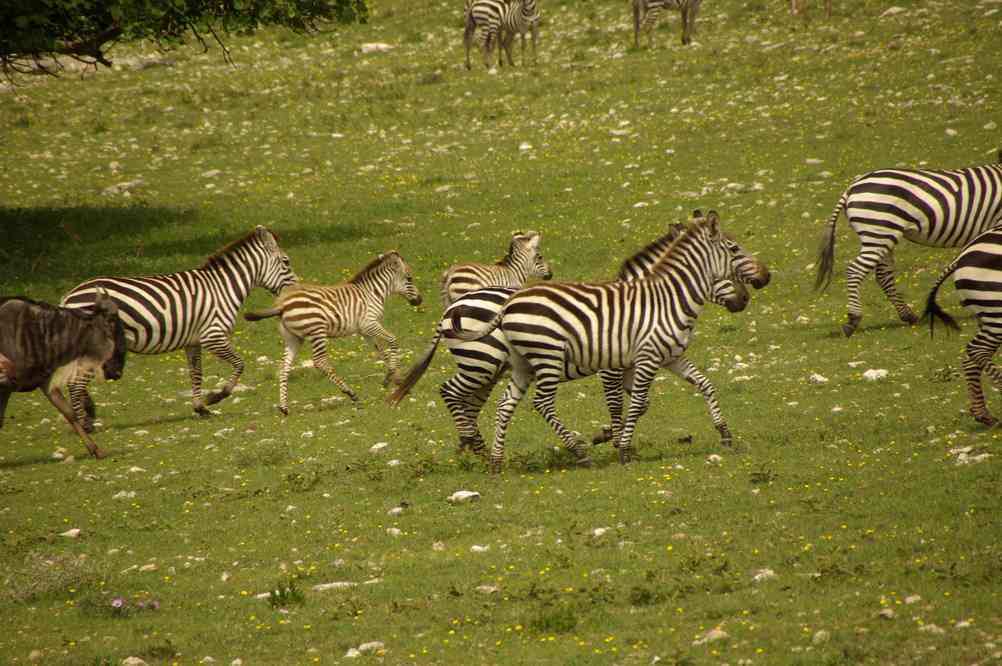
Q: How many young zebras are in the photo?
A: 2